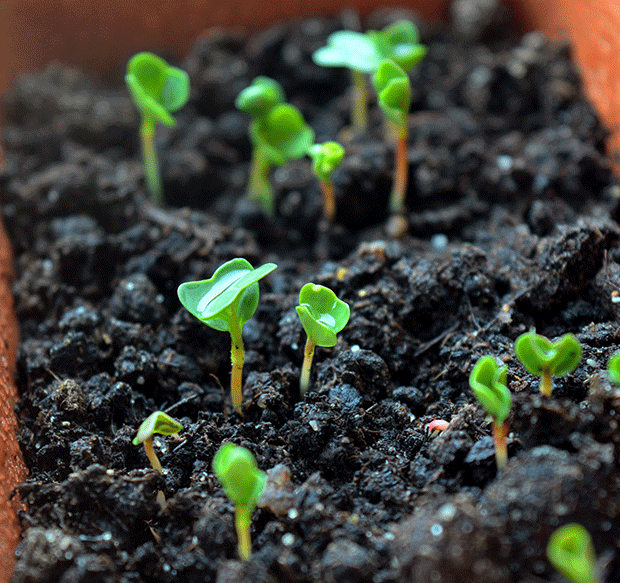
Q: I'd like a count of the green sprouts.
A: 15